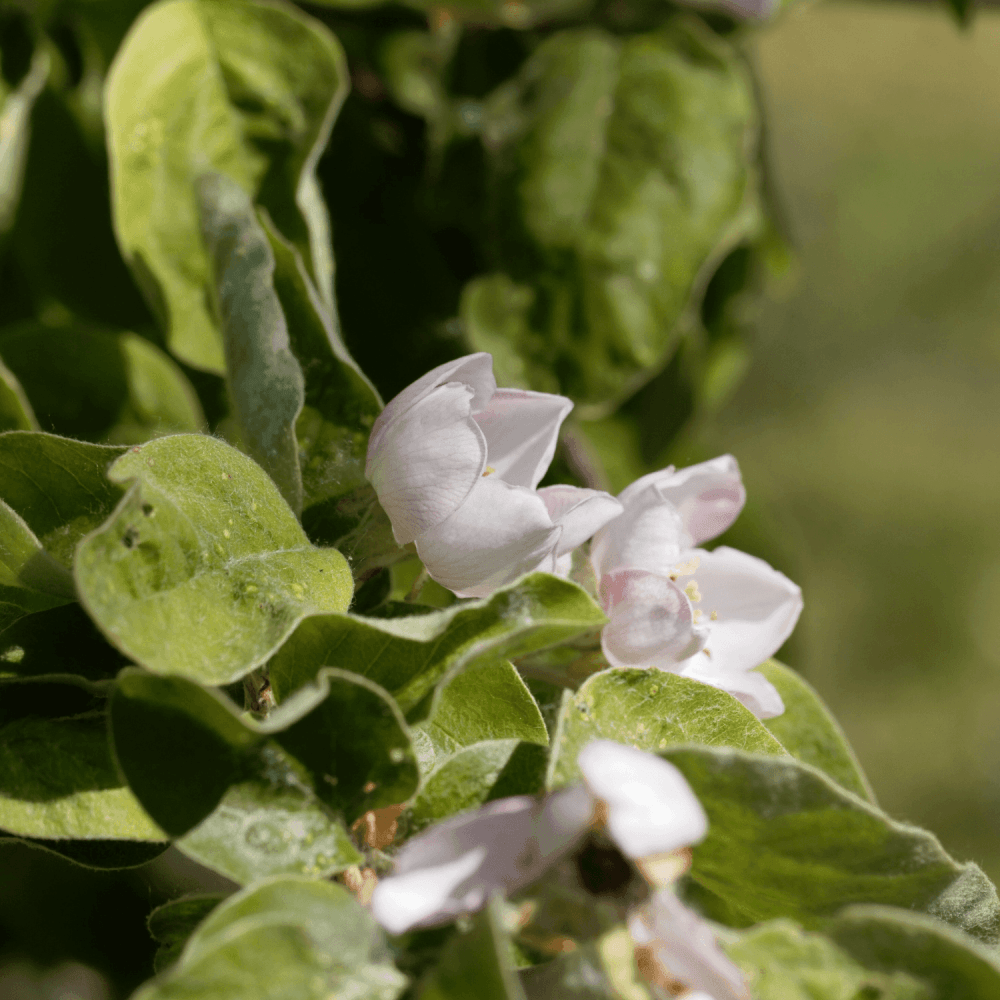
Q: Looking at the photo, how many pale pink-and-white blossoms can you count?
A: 3